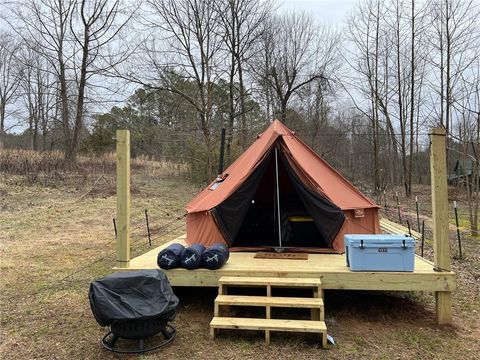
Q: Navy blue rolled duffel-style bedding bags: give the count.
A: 3